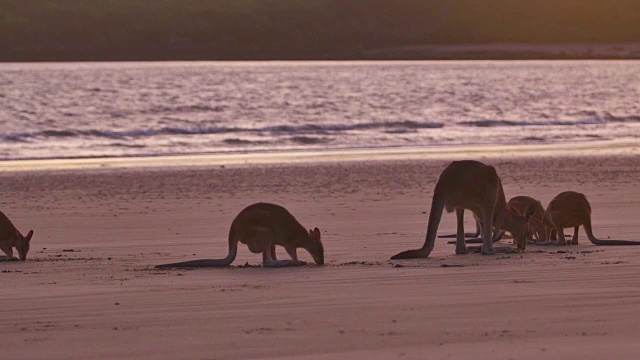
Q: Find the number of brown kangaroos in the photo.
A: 5